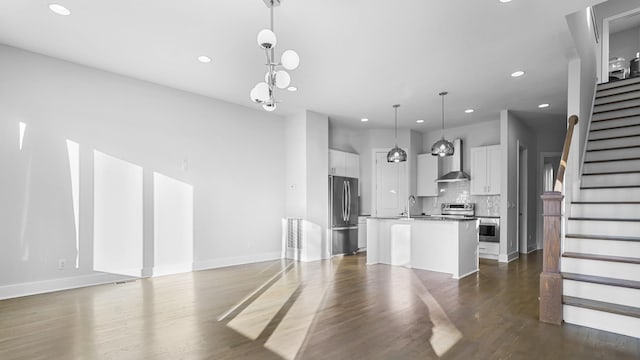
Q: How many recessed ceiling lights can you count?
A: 9